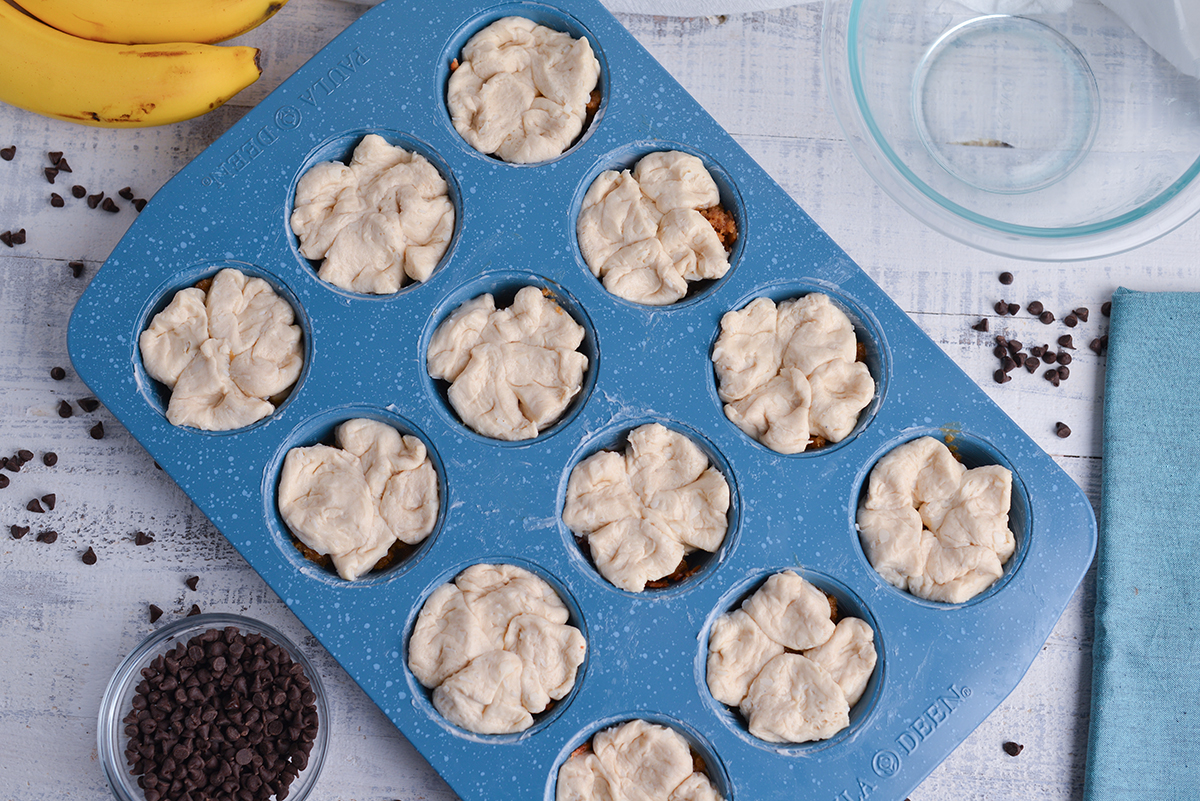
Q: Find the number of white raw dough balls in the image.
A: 12